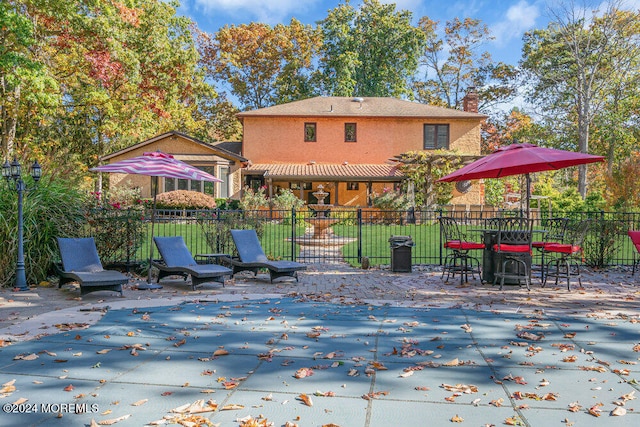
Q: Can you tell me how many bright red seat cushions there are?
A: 4